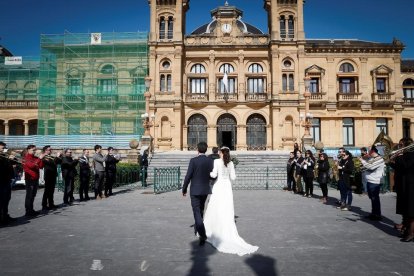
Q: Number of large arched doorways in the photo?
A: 3